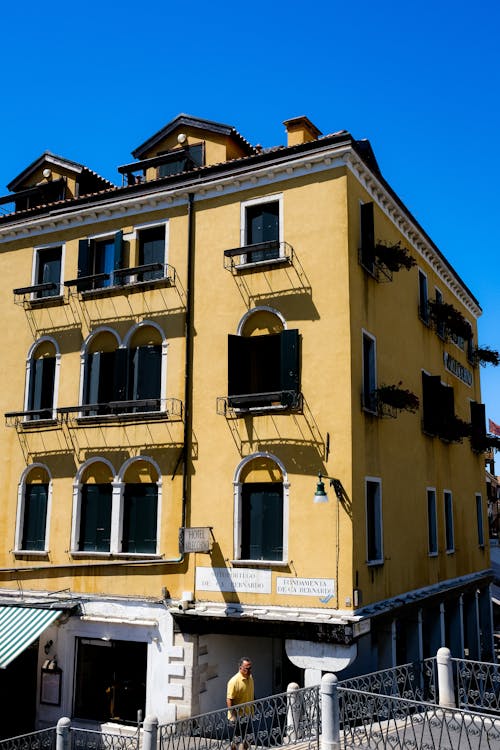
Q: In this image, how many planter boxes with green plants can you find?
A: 6